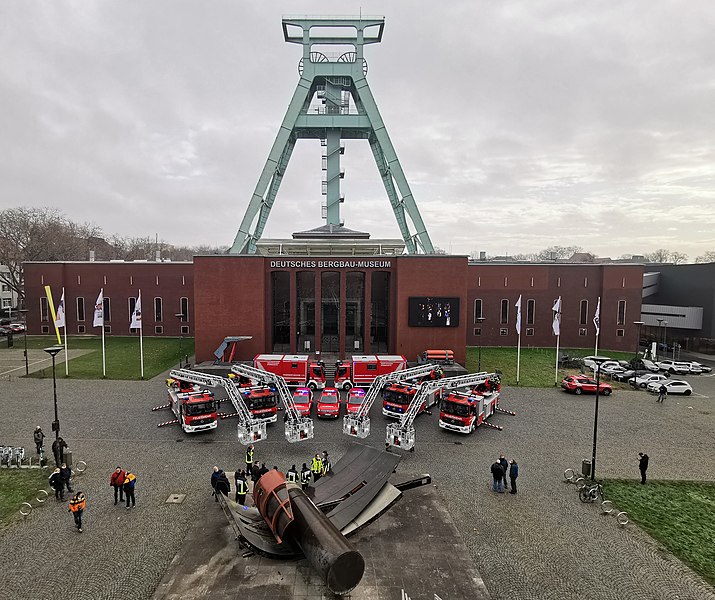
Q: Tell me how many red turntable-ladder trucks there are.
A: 4